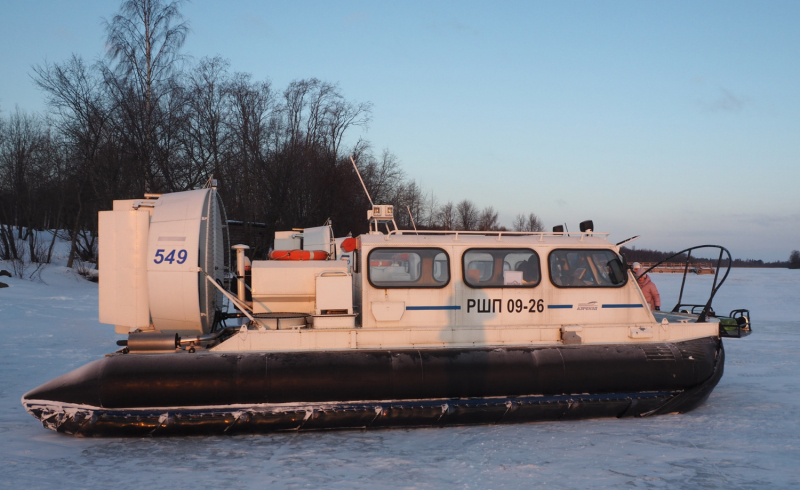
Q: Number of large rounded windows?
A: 3